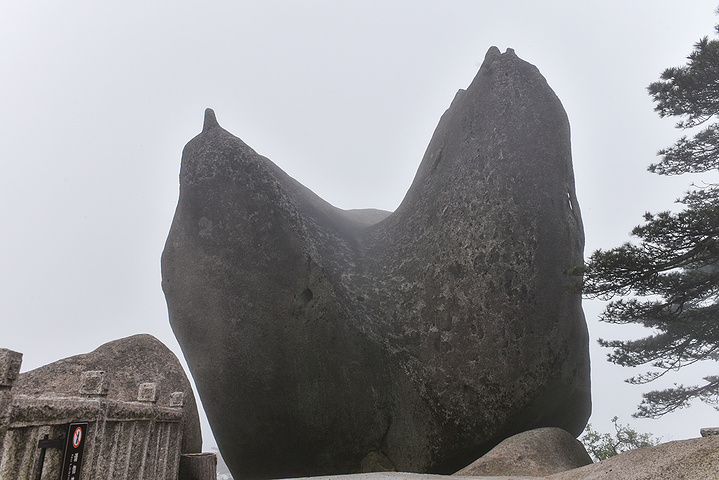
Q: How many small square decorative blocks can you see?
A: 4